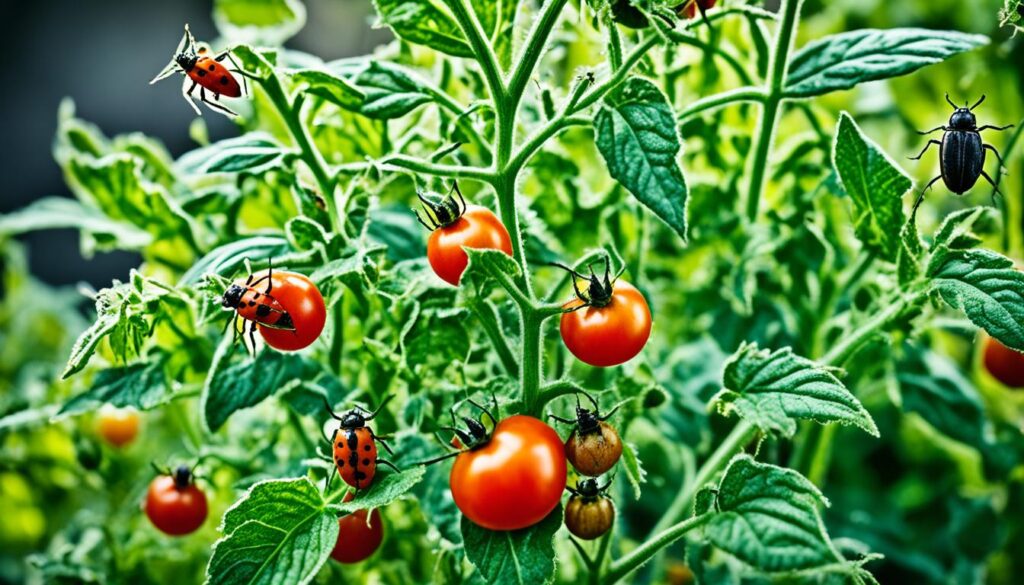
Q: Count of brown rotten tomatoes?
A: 2